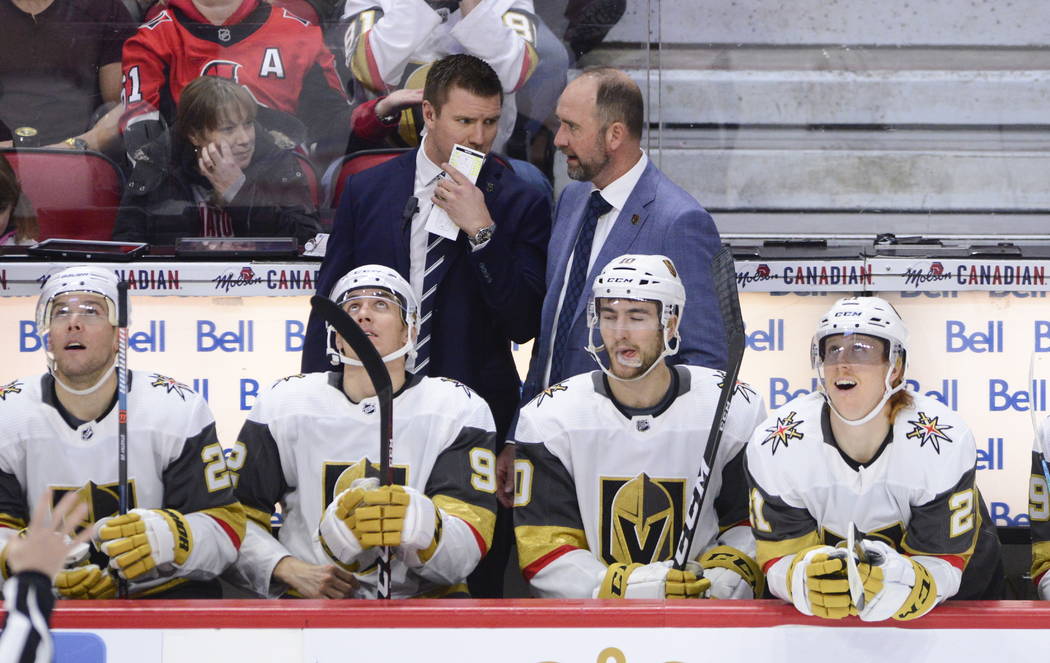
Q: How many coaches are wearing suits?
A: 2